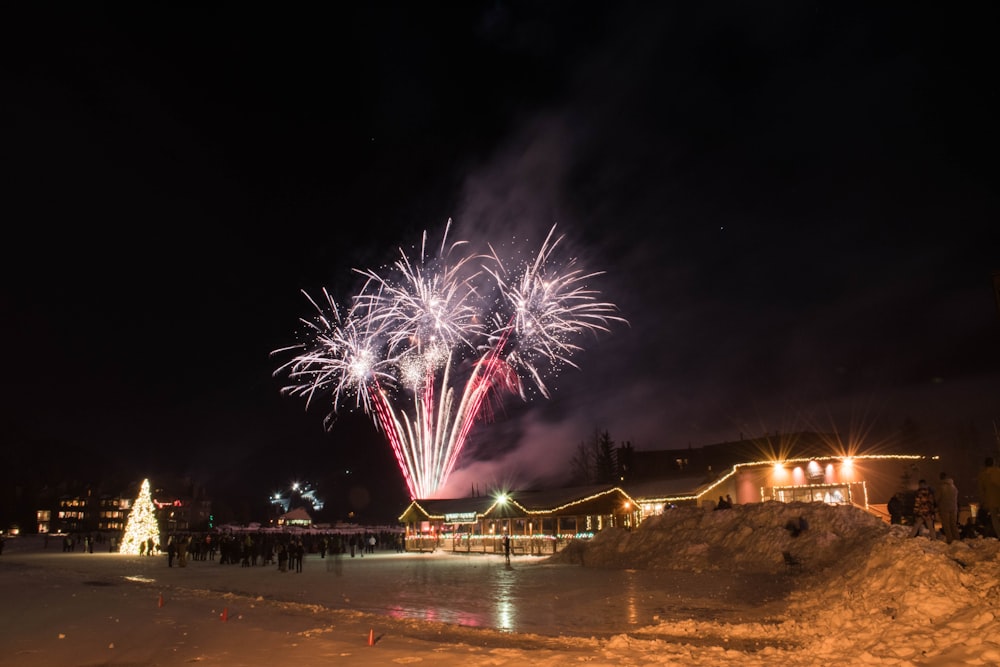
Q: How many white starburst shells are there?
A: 3